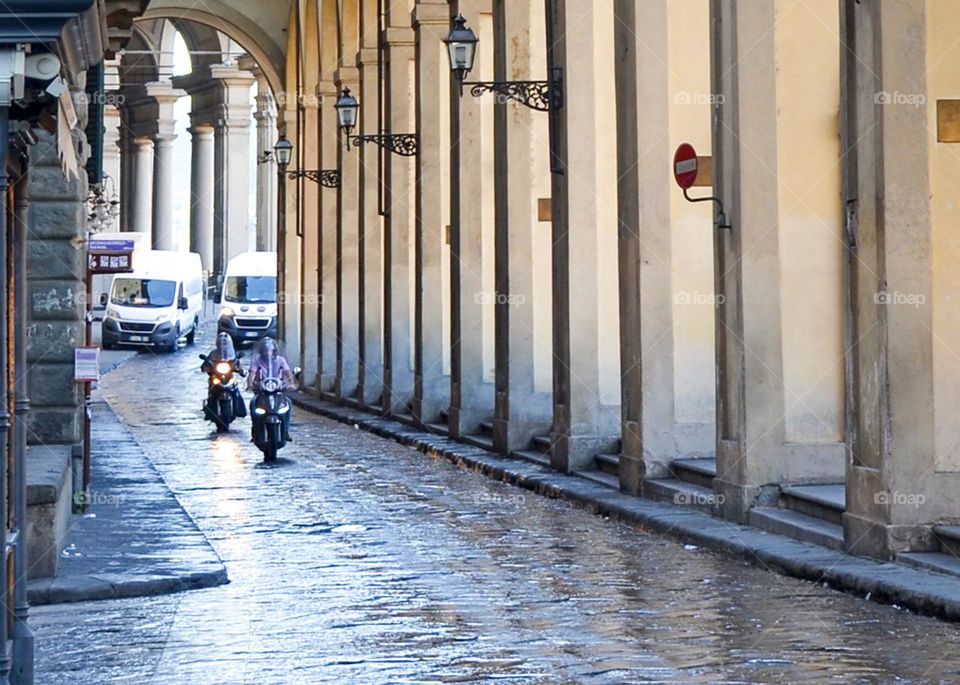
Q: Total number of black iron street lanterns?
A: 3